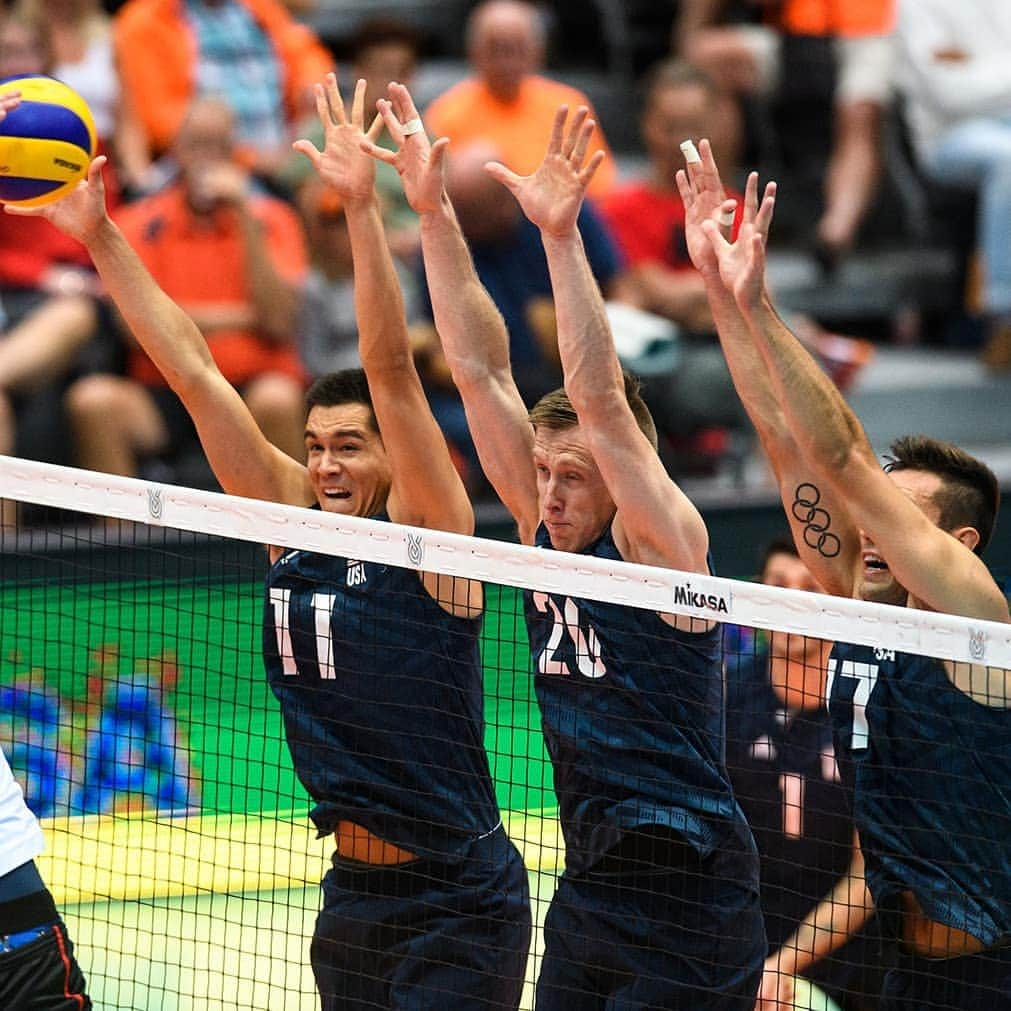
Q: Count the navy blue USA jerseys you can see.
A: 4